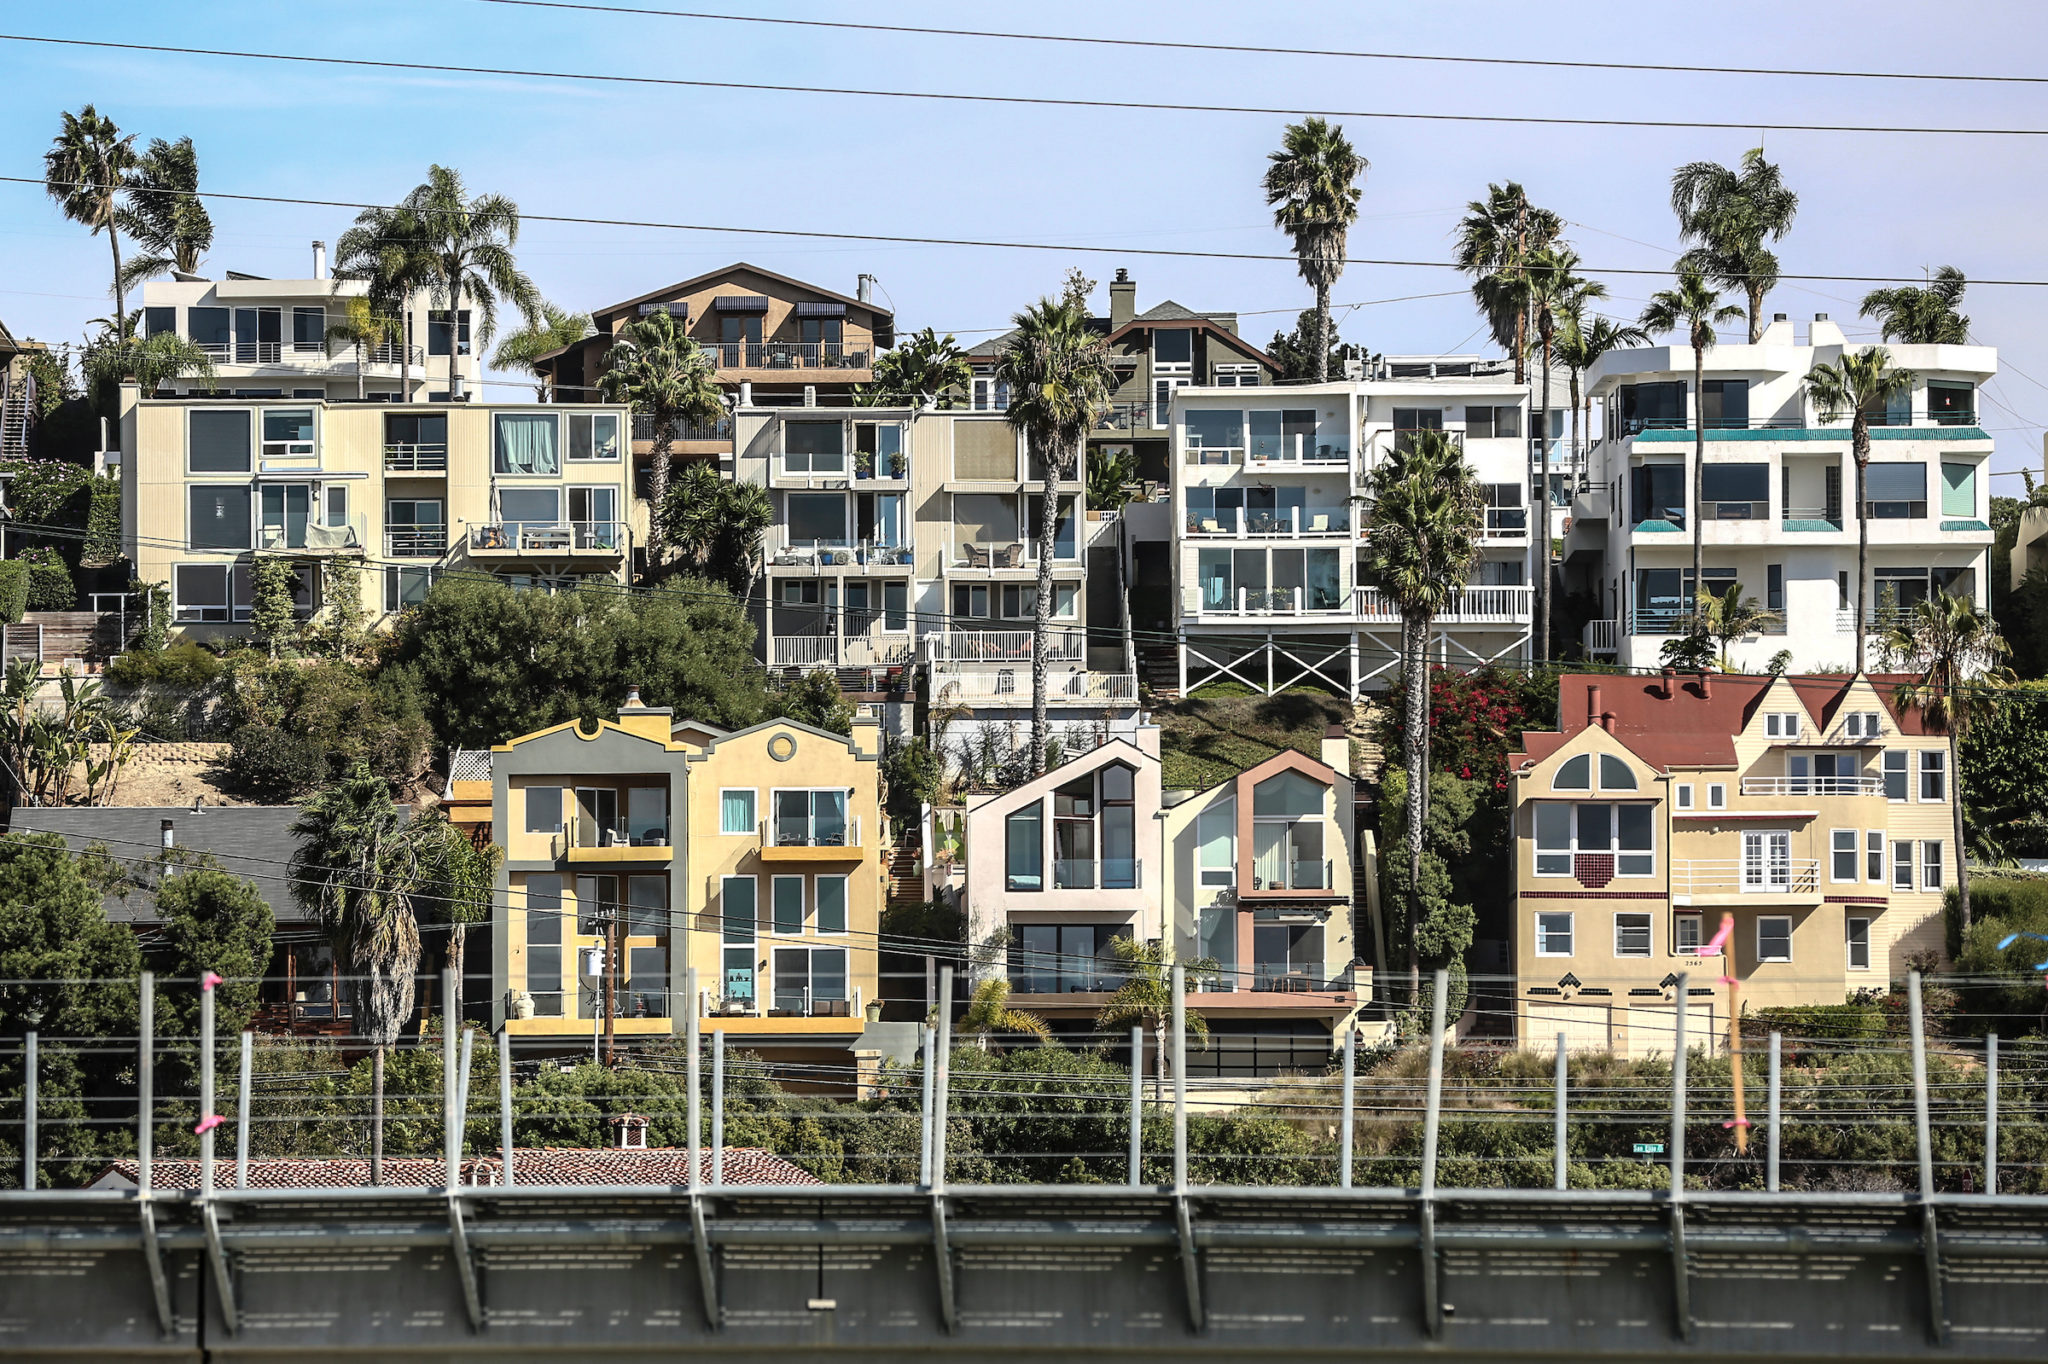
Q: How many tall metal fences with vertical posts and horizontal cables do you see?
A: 1